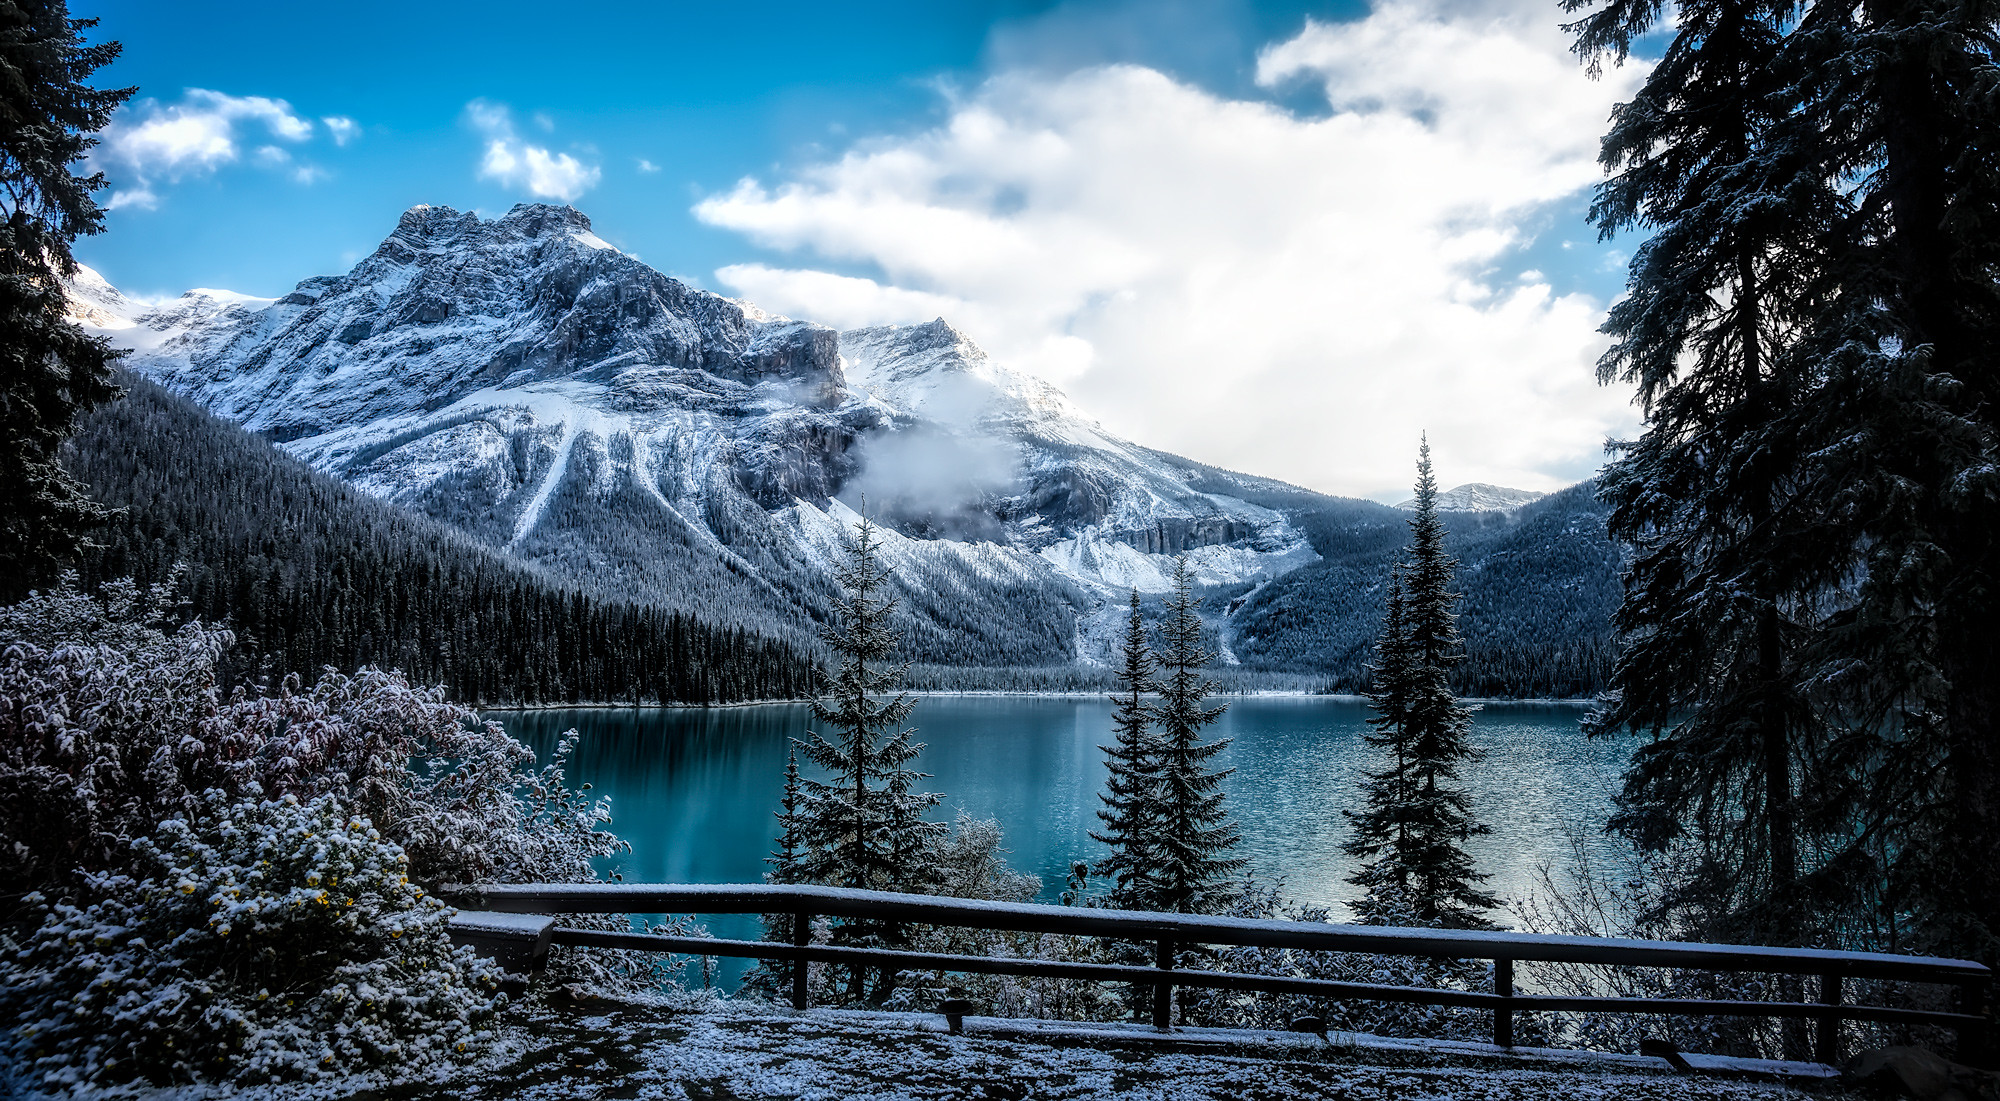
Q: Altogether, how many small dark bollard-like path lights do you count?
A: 3